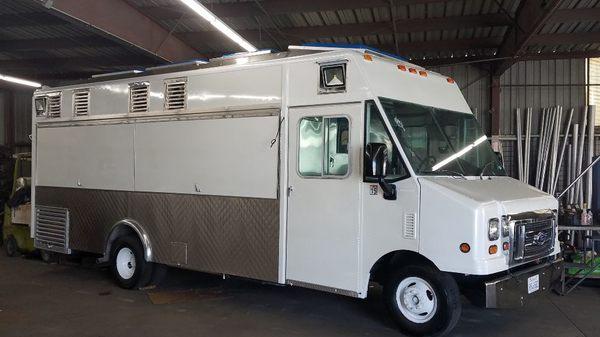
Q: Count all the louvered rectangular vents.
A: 6